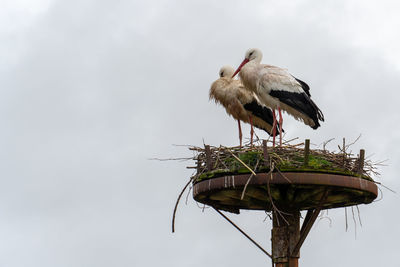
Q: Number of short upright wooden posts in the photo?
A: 4